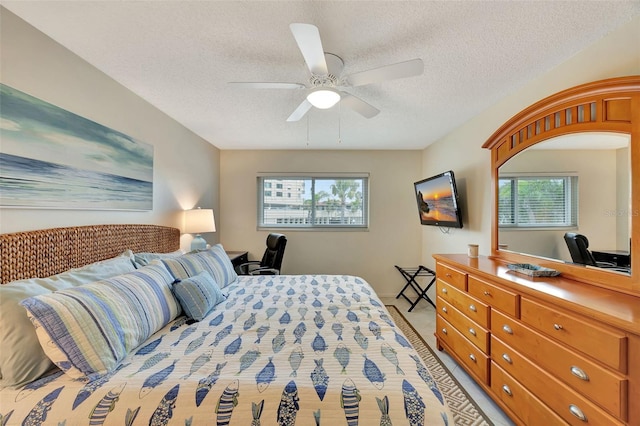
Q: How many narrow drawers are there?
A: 3